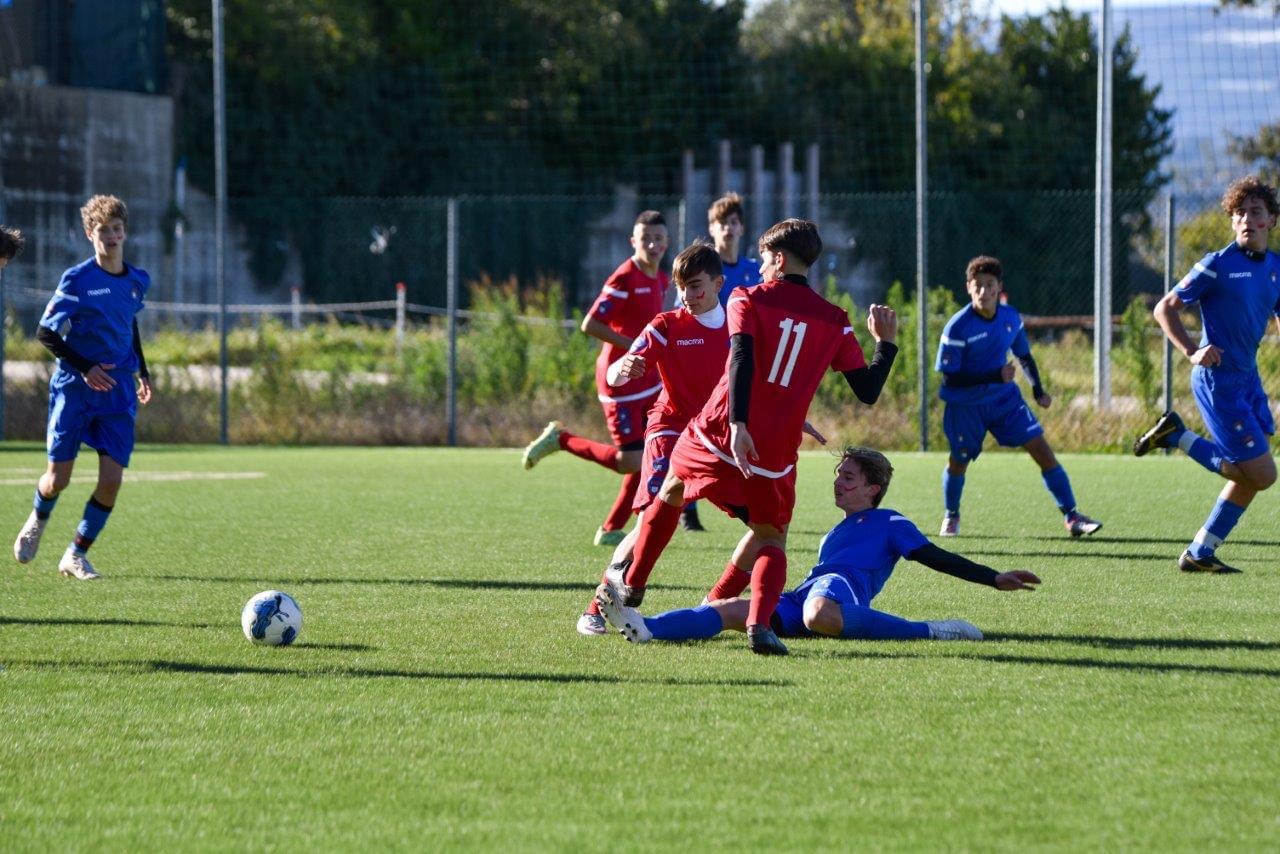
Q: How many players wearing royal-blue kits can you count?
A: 5